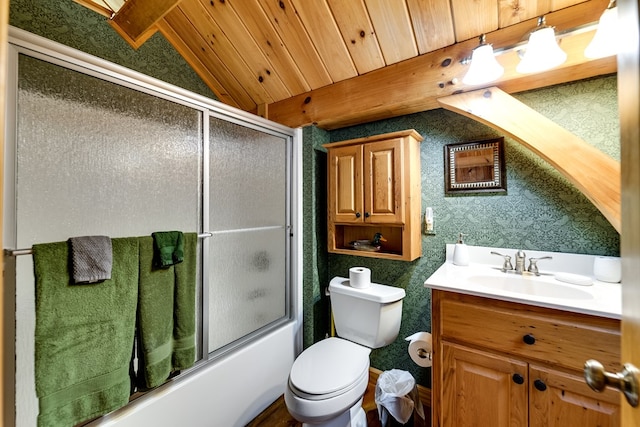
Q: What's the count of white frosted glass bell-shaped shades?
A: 3